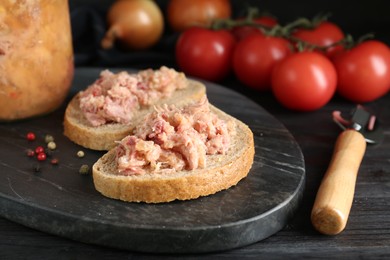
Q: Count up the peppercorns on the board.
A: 11